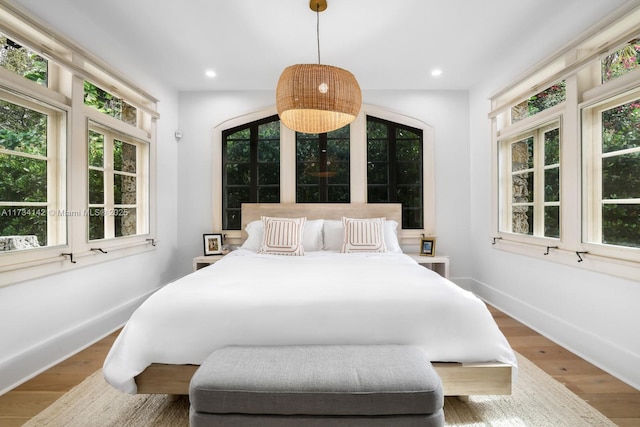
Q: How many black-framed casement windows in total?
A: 3